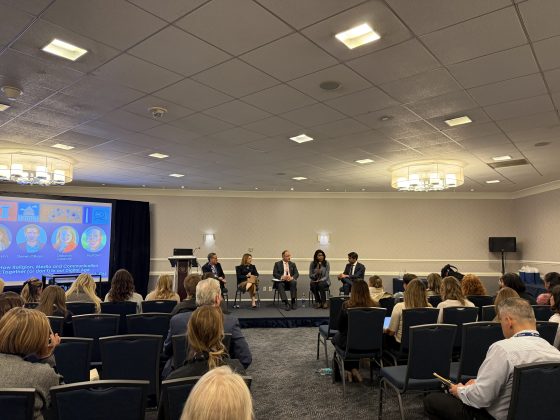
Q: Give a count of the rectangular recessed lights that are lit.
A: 12